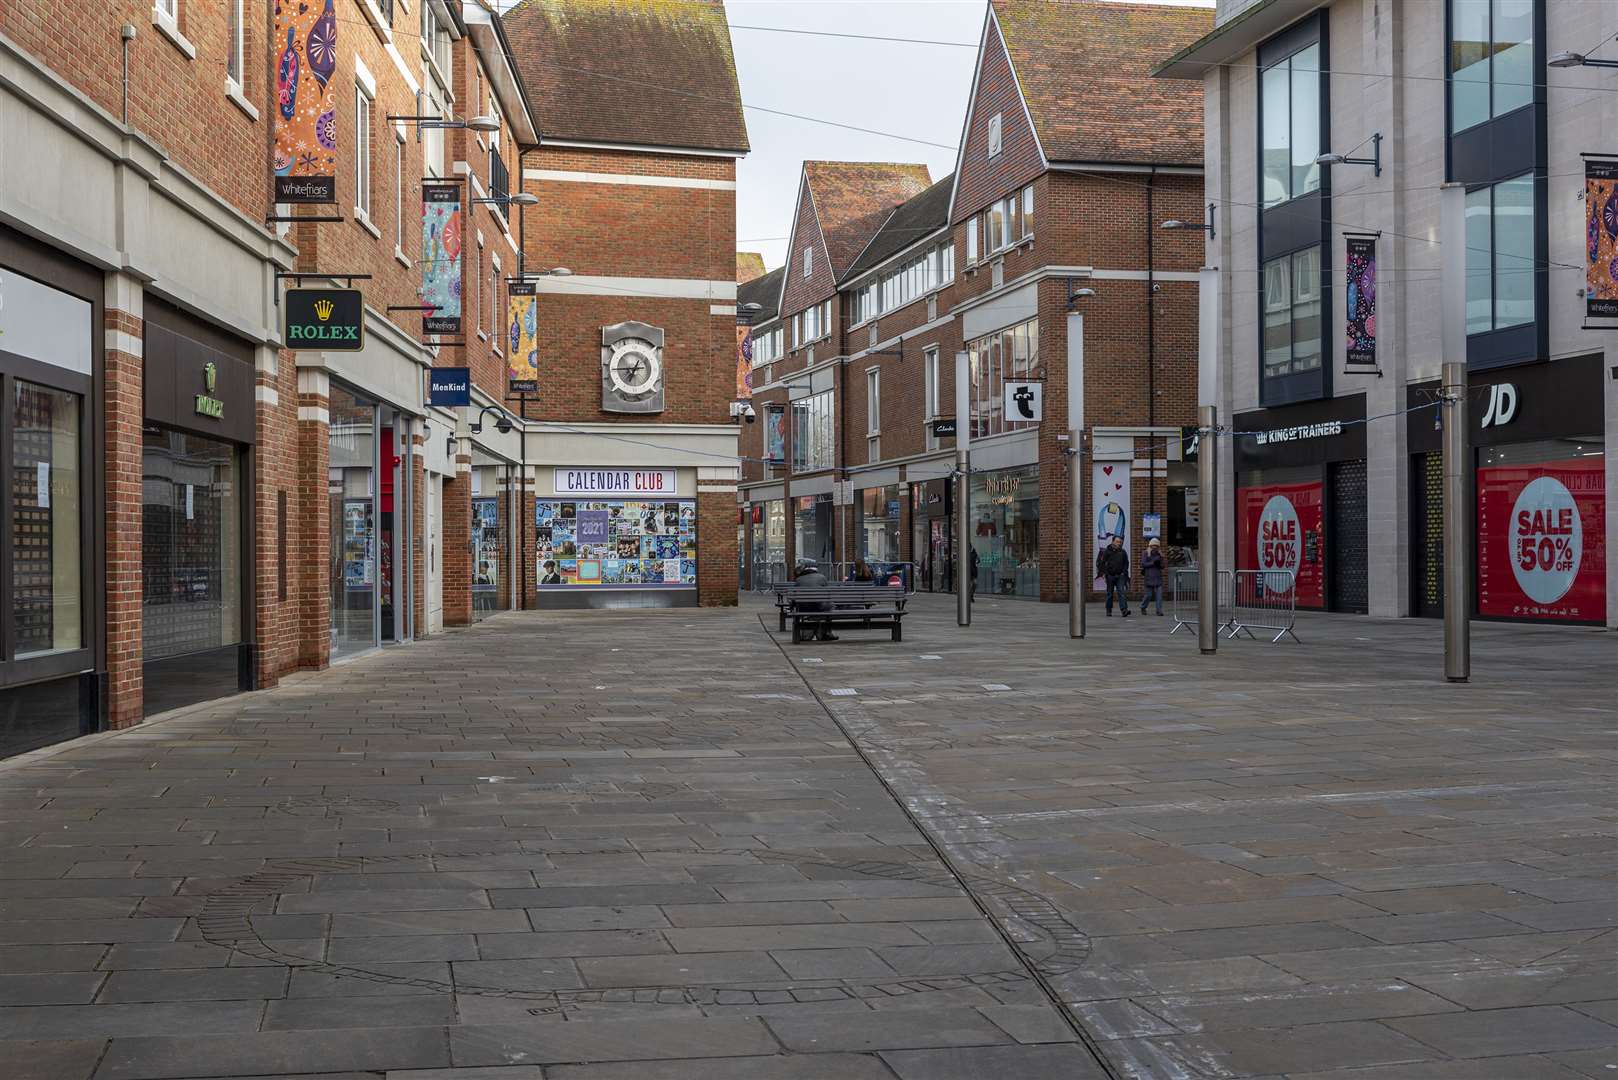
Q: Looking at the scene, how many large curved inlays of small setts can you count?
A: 1